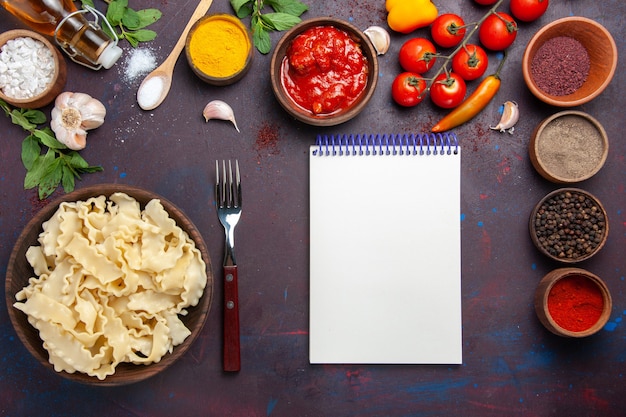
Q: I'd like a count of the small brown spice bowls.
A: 6